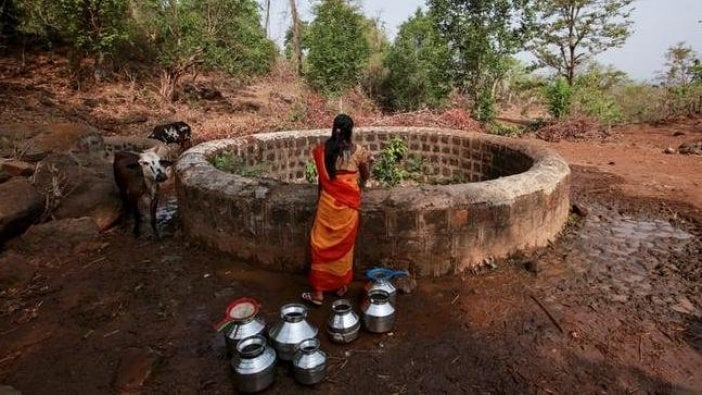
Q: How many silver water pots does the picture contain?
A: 7